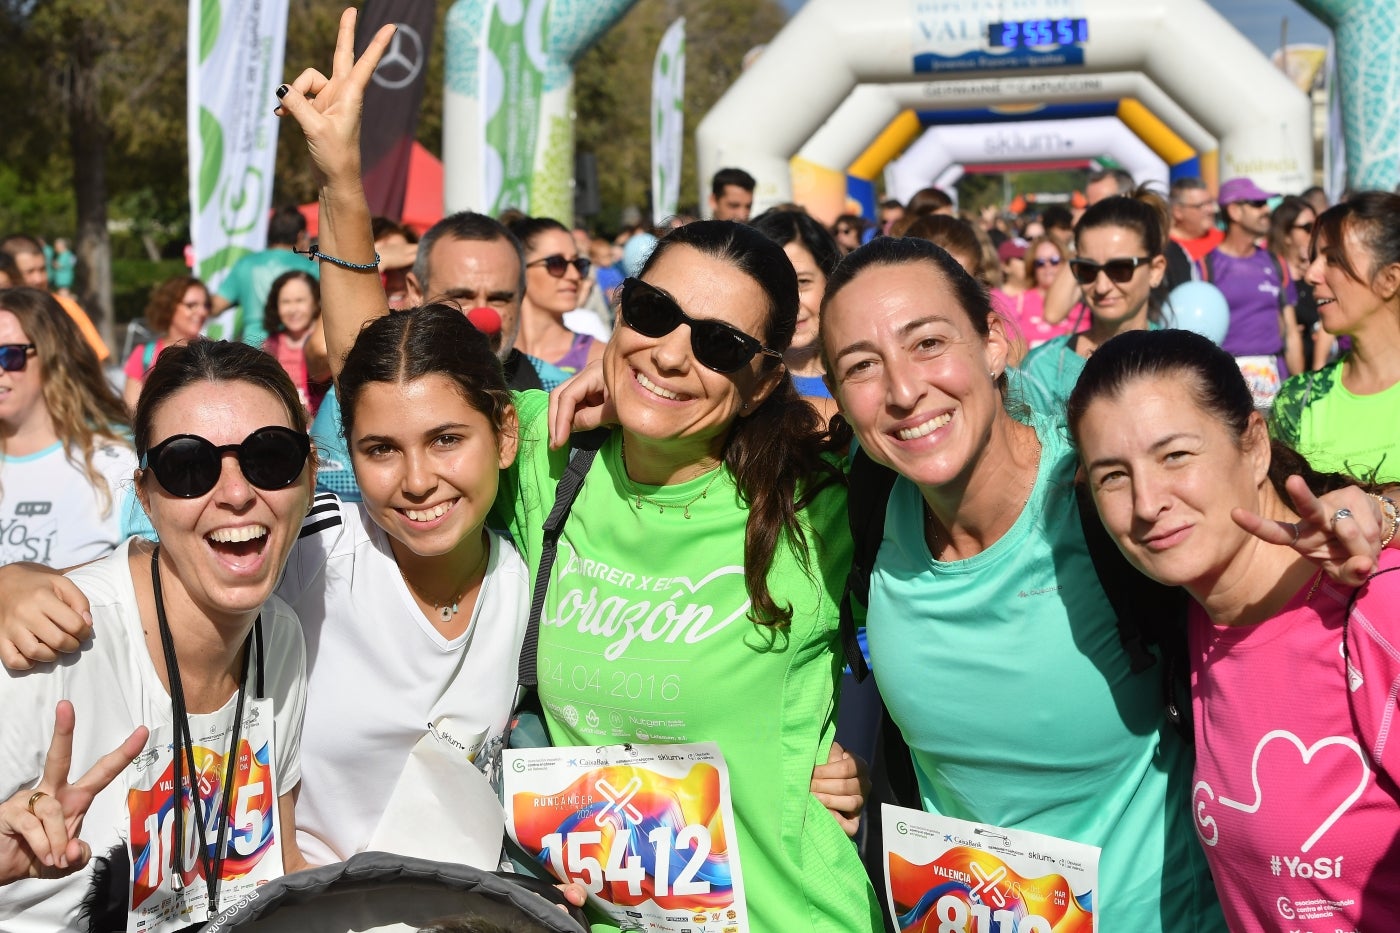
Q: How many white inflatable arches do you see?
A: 3